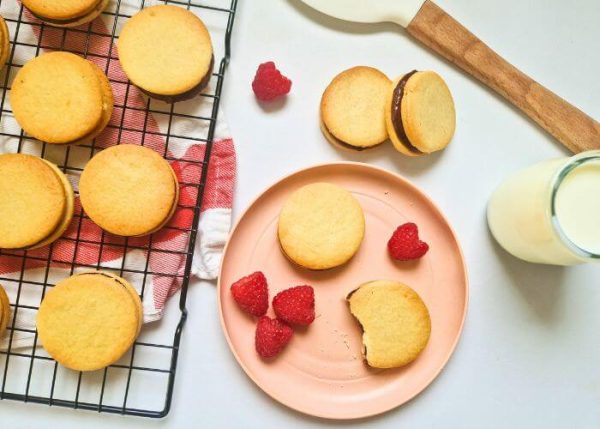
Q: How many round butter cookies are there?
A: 12